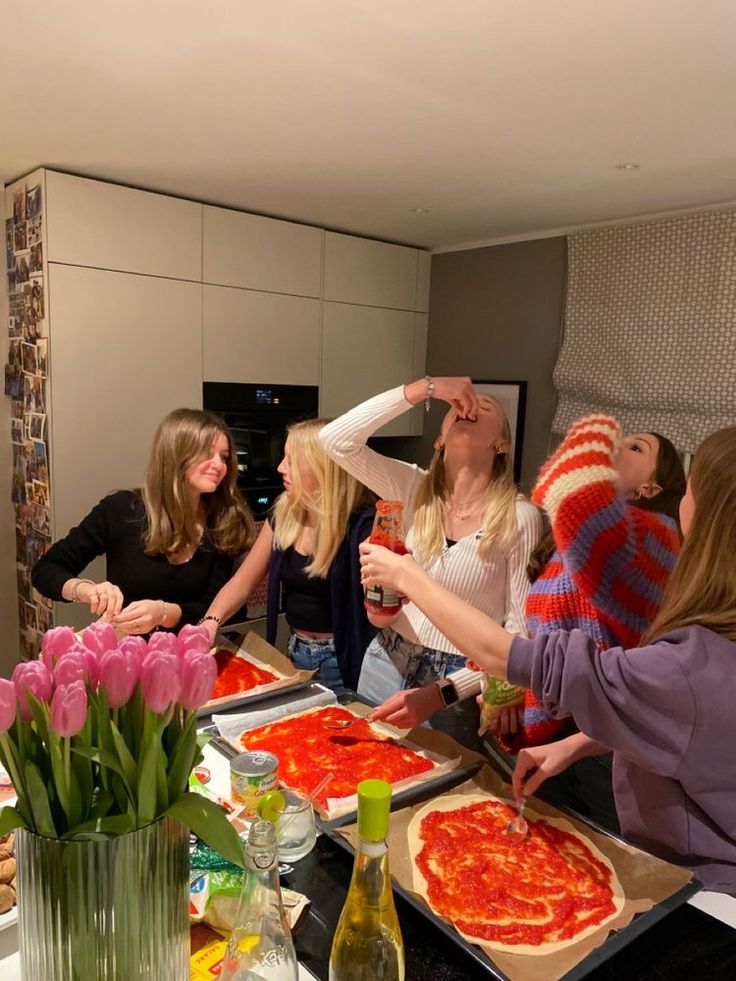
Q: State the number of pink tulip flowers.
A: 13